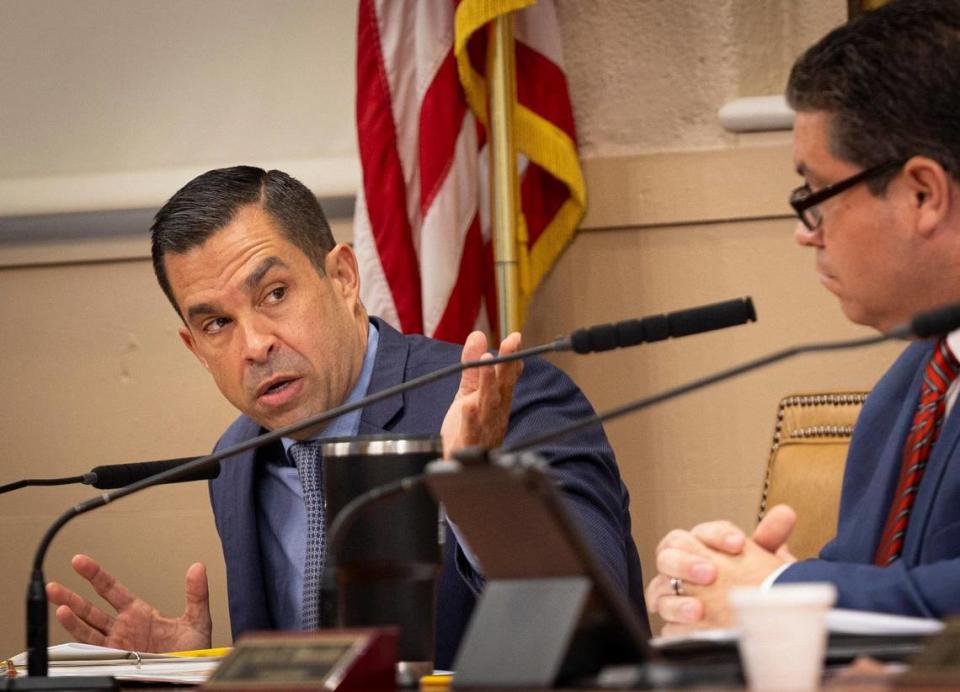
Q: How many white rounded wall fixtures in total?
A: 1